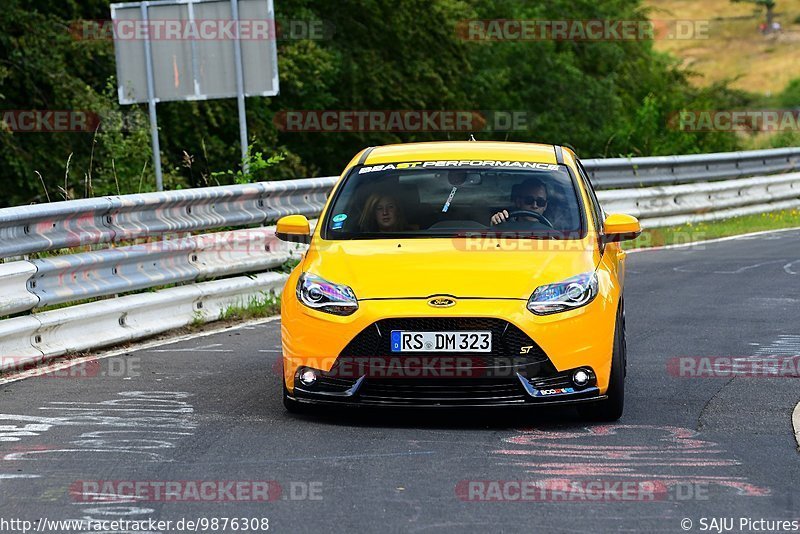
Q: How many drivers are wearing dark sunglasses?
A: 1